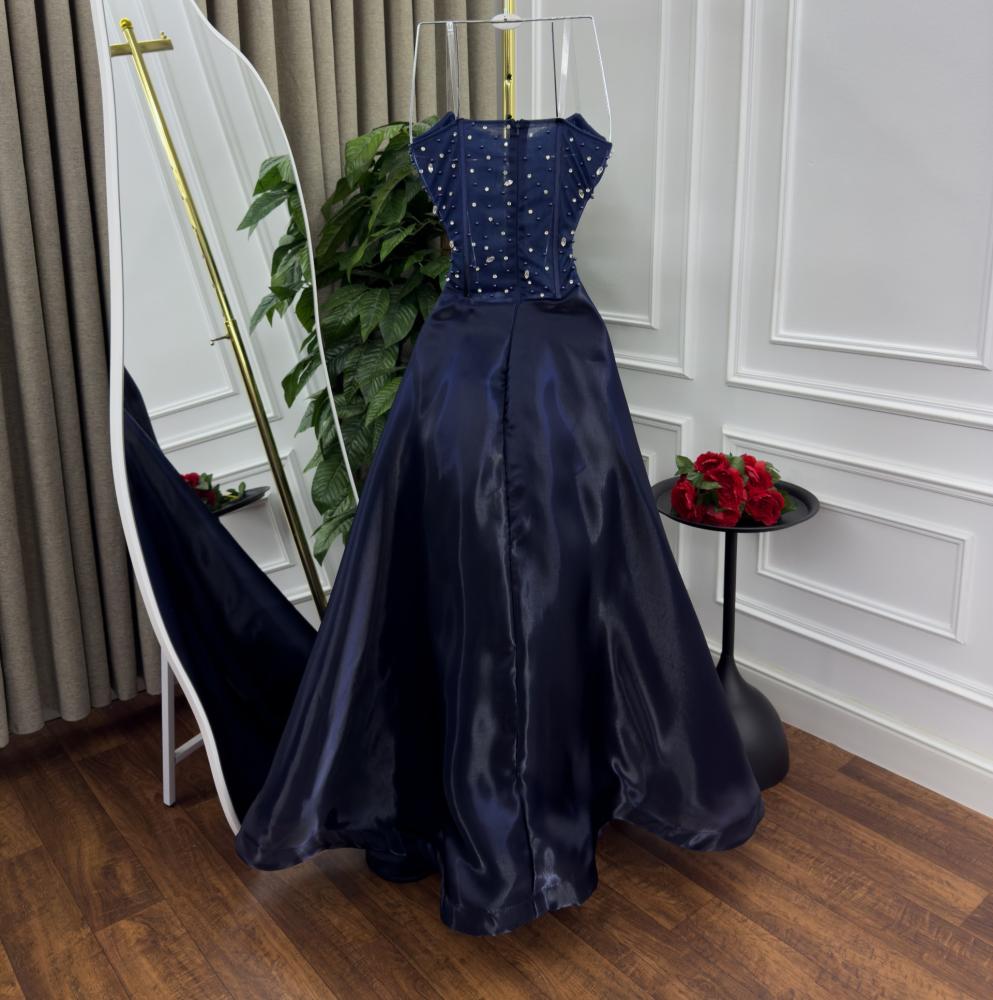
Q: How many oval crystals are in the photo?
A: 9